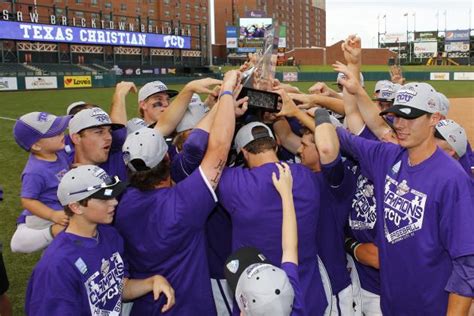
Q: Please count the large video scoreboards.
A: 1